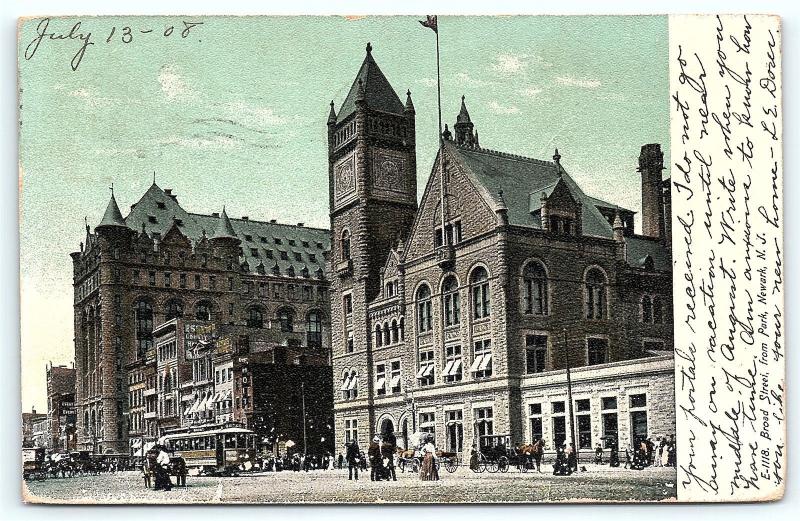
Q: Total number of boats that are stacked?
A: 0